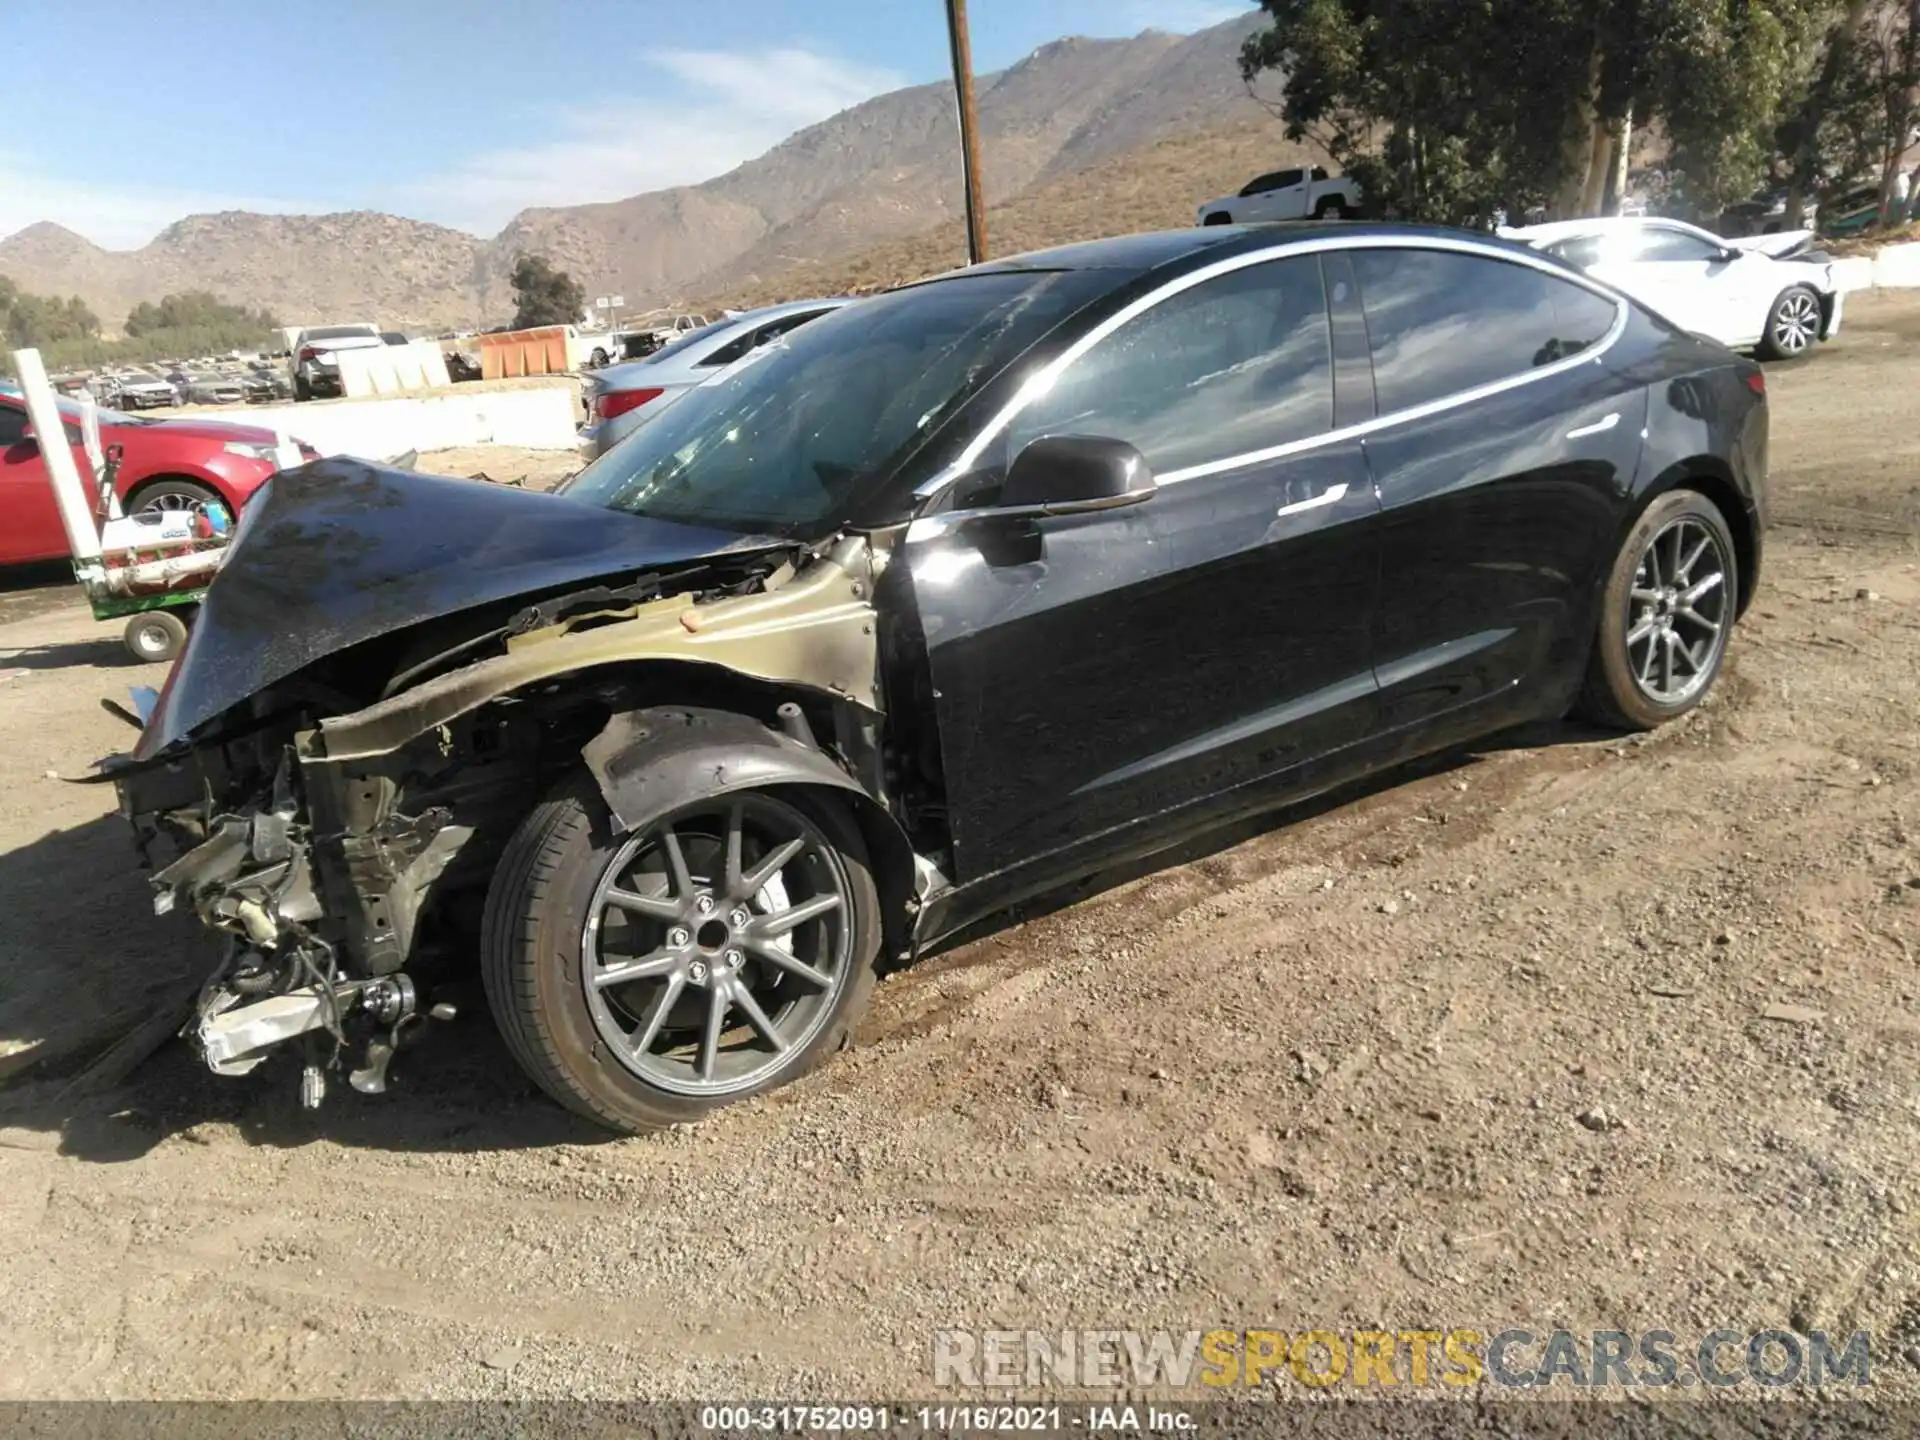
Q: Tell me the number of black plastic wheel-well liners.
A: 1